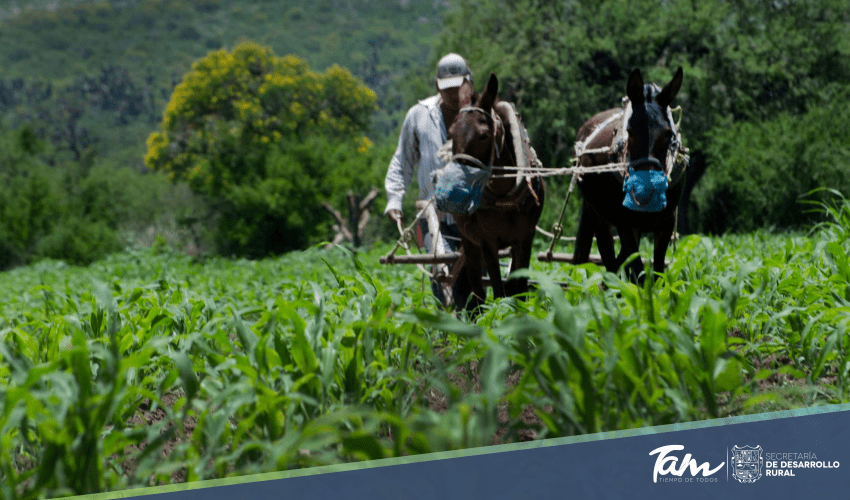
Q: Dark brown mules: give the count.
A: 2